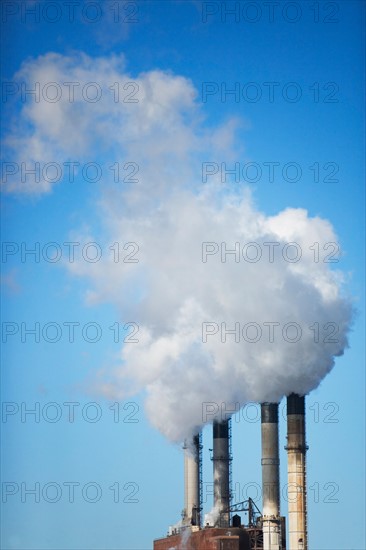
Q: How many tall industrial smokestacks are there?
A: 4